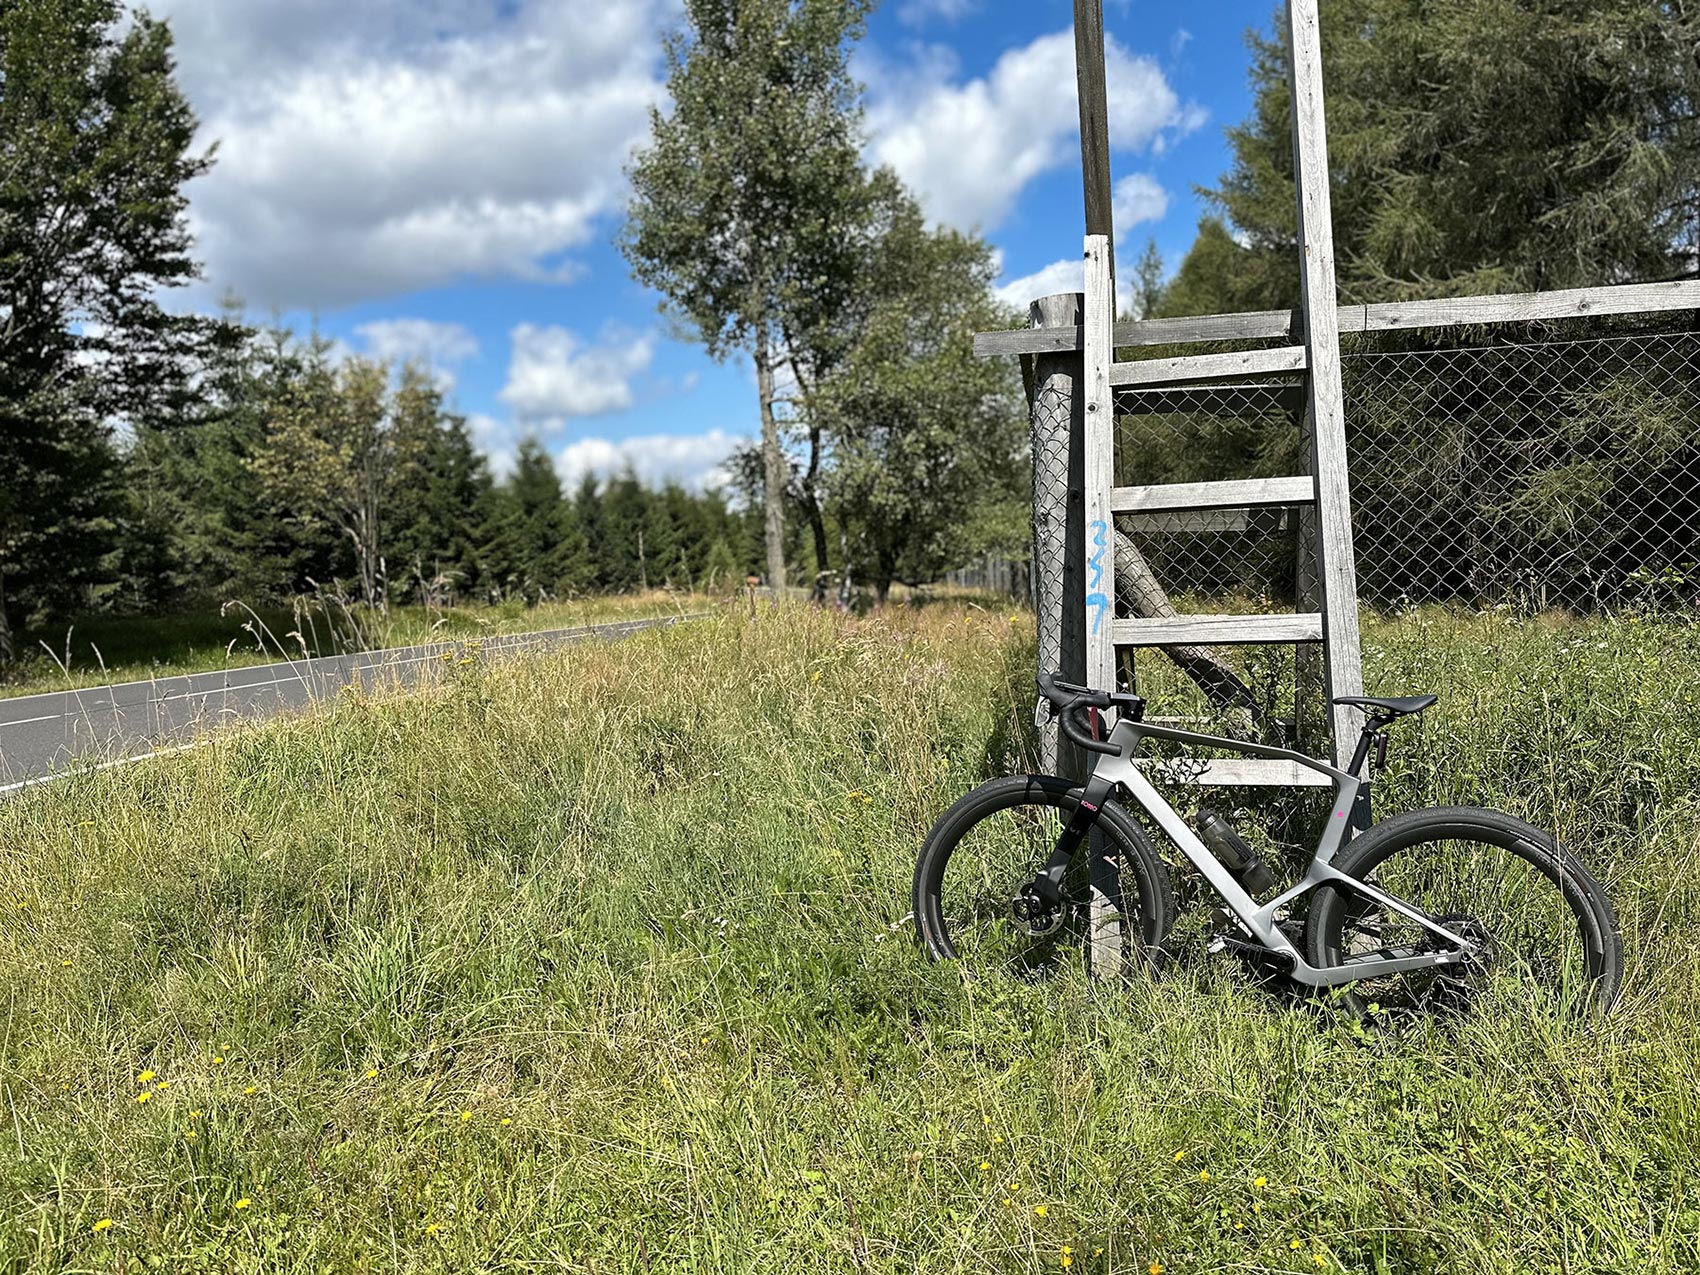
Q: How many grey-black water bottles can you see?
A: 1